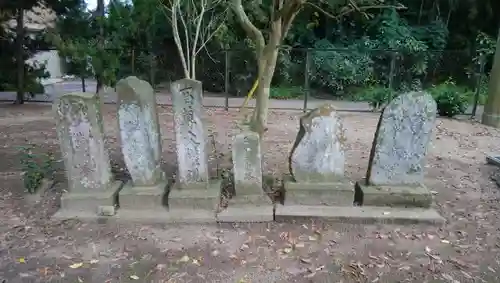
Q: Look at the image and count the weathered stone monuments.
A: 6